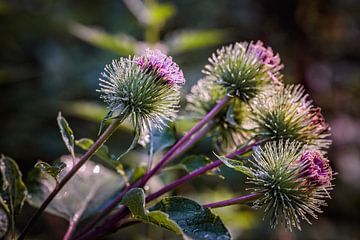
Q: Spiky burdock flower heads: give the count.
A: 5